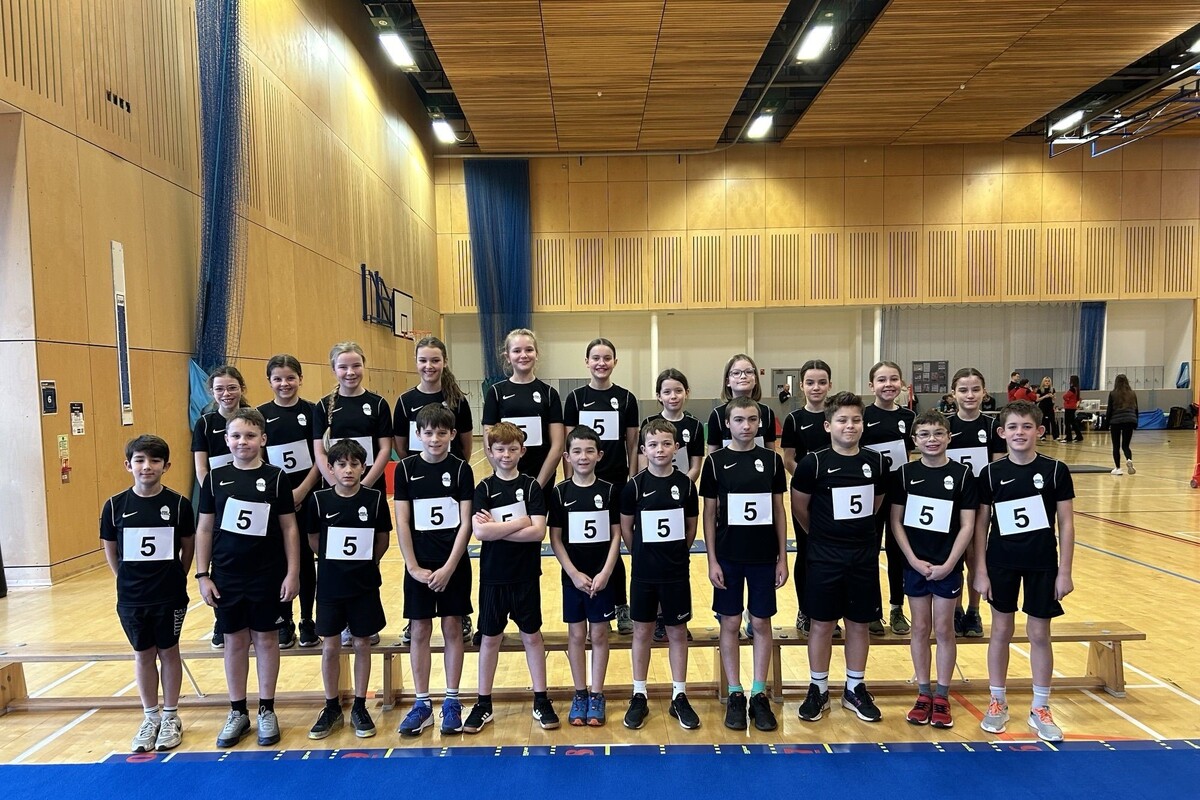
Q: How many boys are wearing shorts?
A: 11